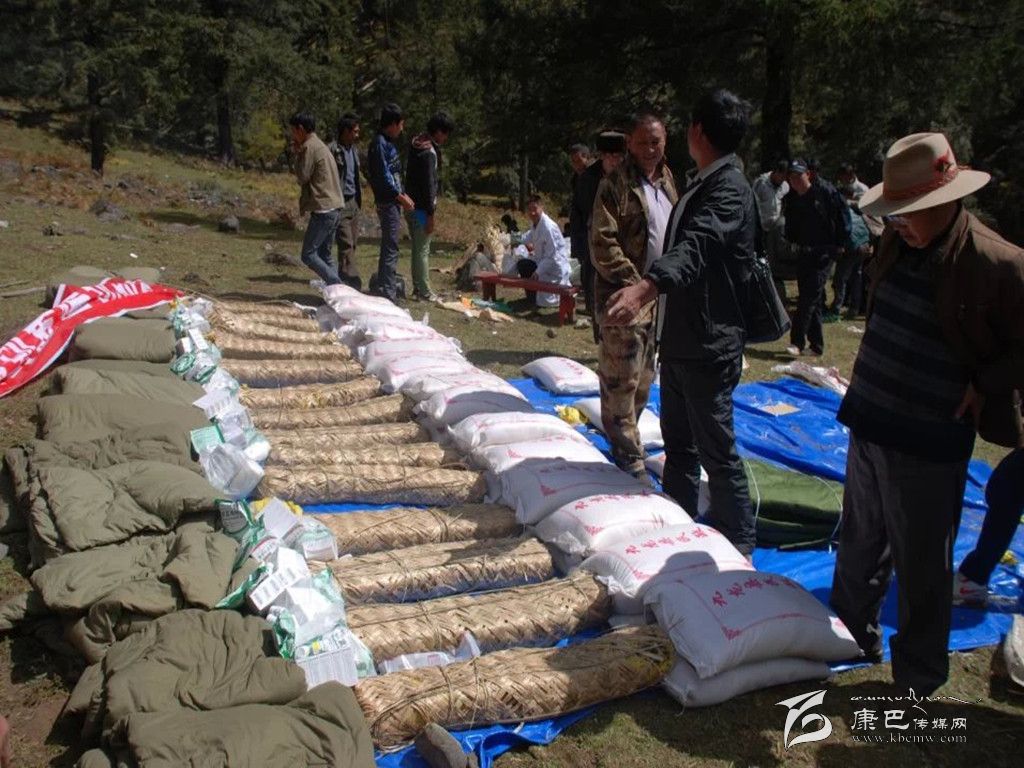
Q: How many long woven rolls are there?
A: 14